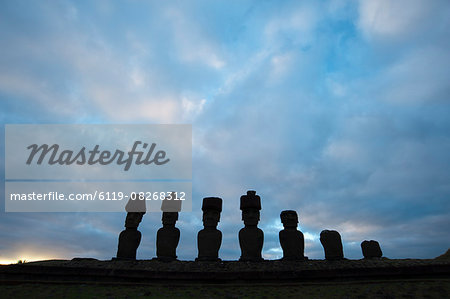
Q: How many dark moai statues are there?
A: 7